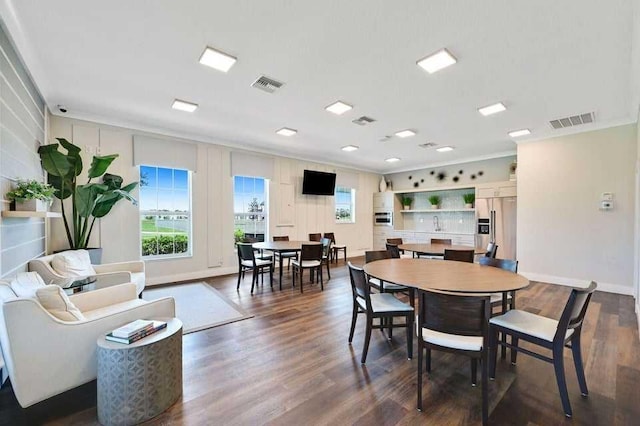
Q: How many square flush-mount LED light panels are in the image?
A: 11